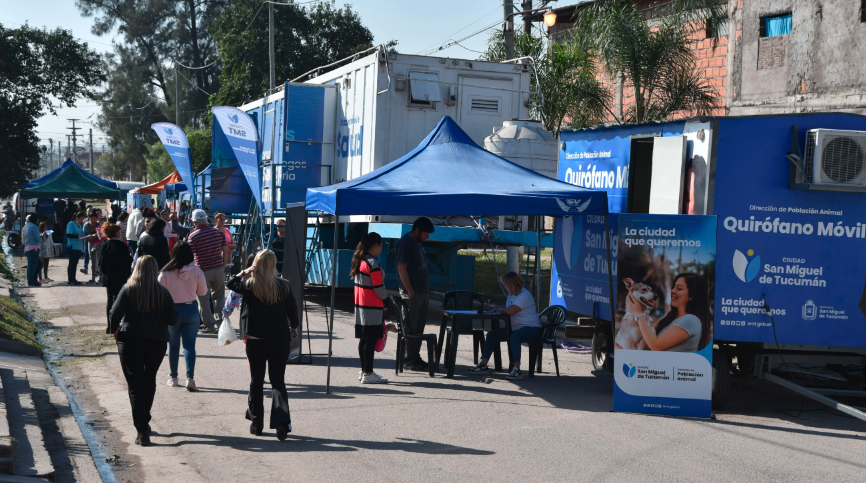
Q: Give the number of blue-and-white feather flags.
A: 2